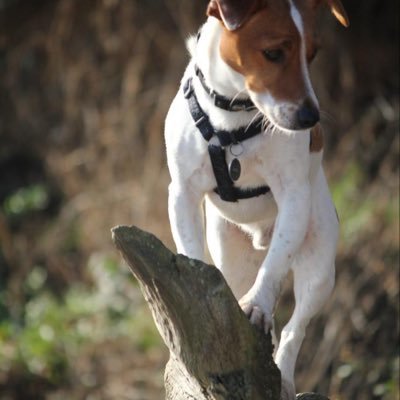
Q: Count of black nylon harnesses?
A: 1